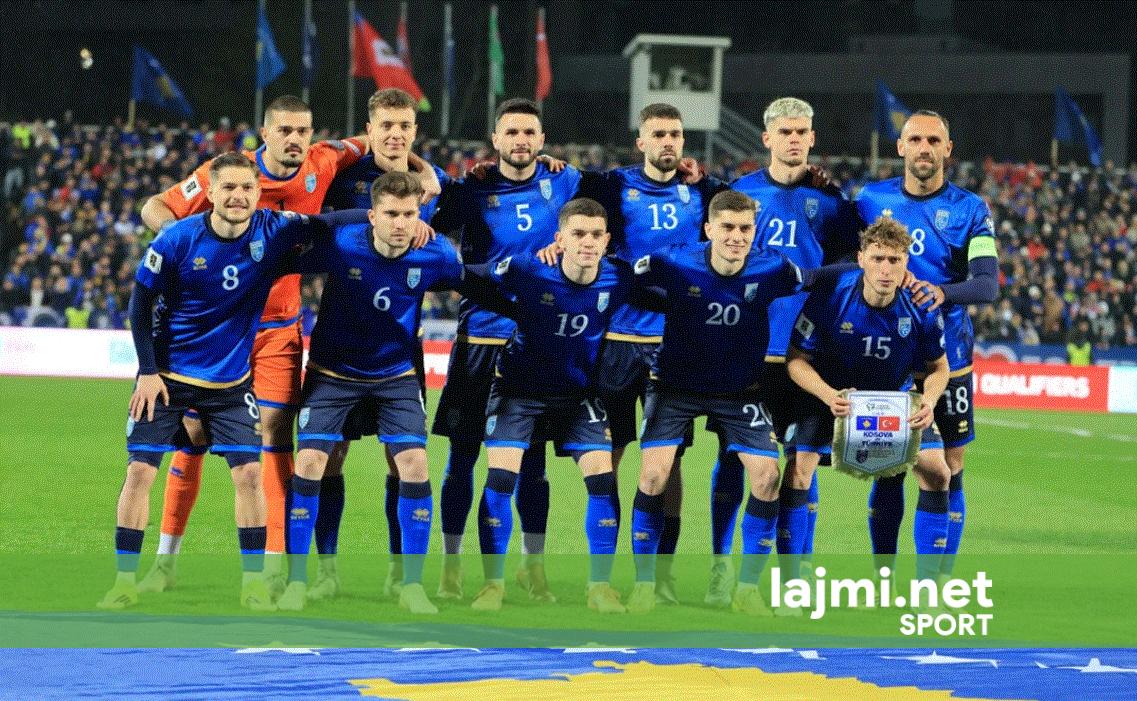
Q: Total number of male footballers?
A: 11